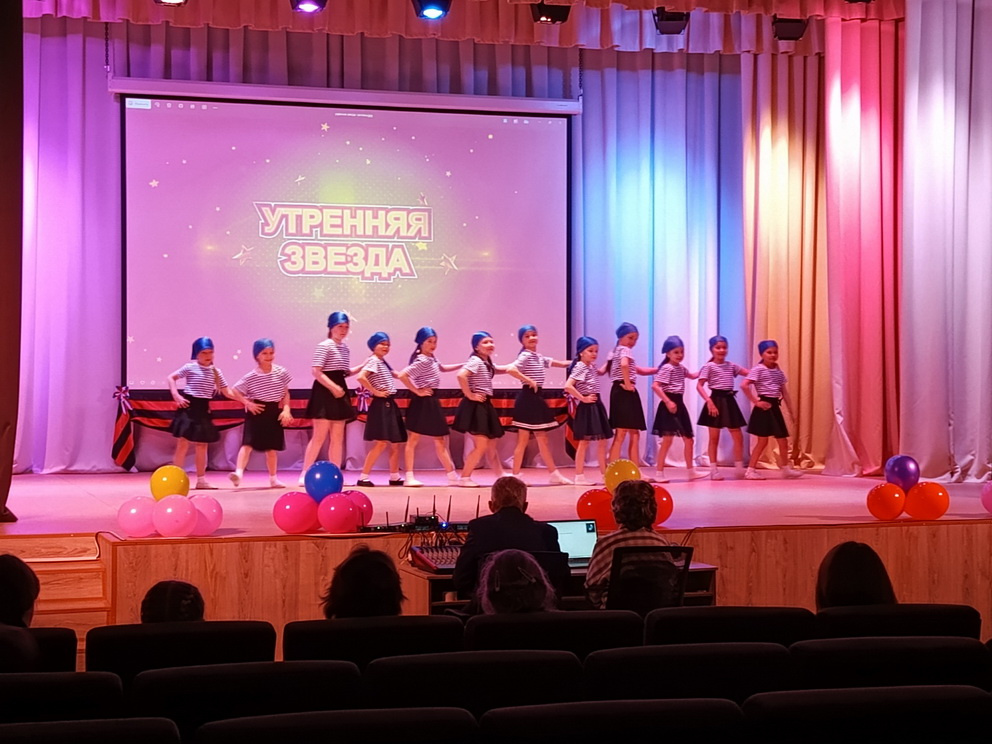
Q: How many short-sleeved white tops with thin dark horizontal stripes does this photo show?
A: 12